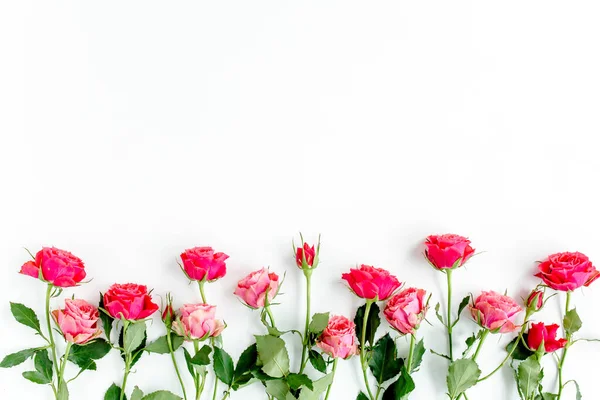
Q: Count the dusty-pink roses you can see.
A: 6